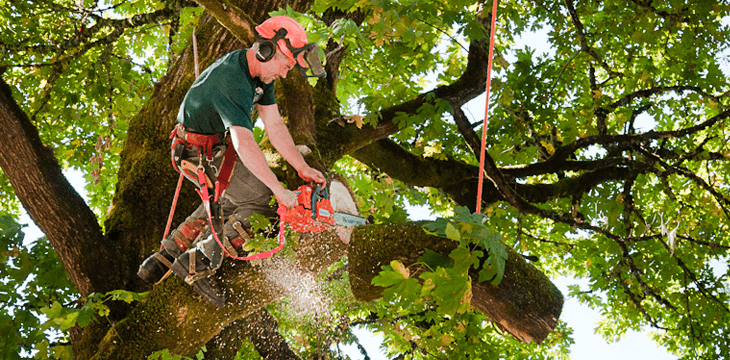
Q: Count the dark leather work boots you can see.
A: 2